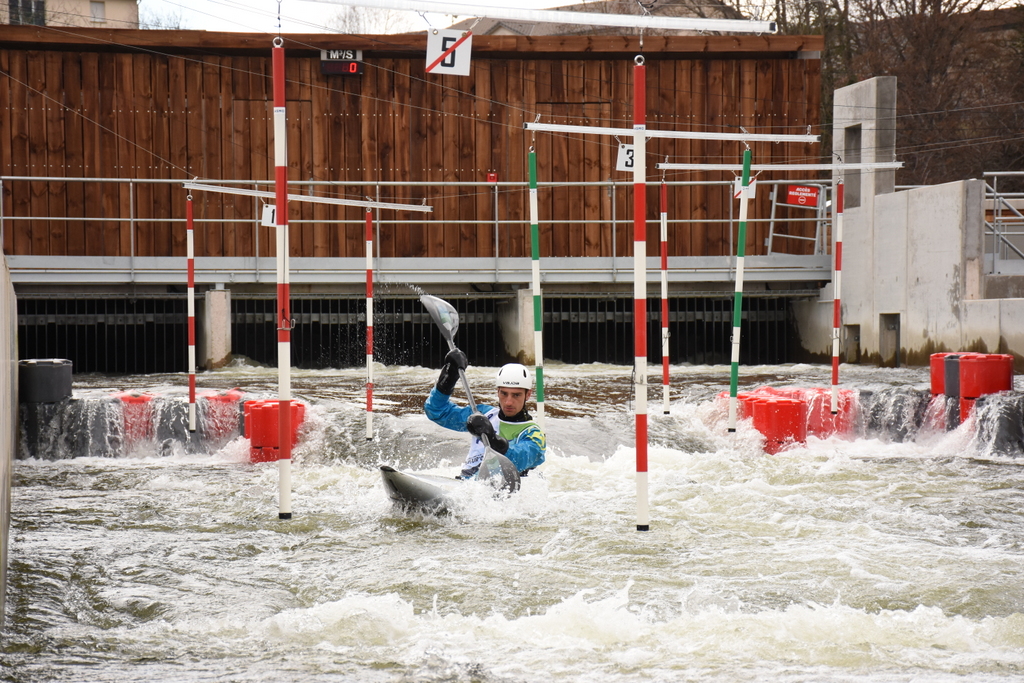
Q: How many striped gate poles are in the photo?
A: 8